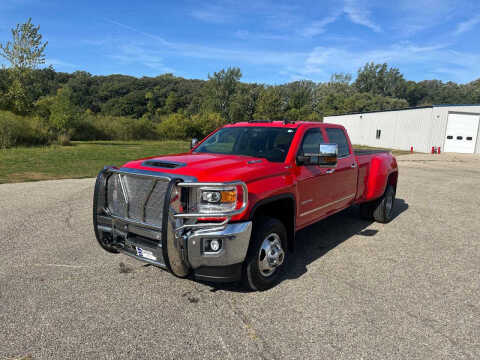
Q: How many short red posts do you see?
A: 3